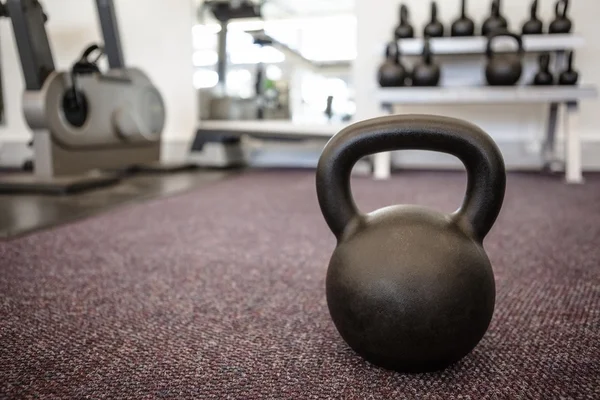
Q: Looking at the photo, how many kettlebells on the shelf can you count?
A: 11